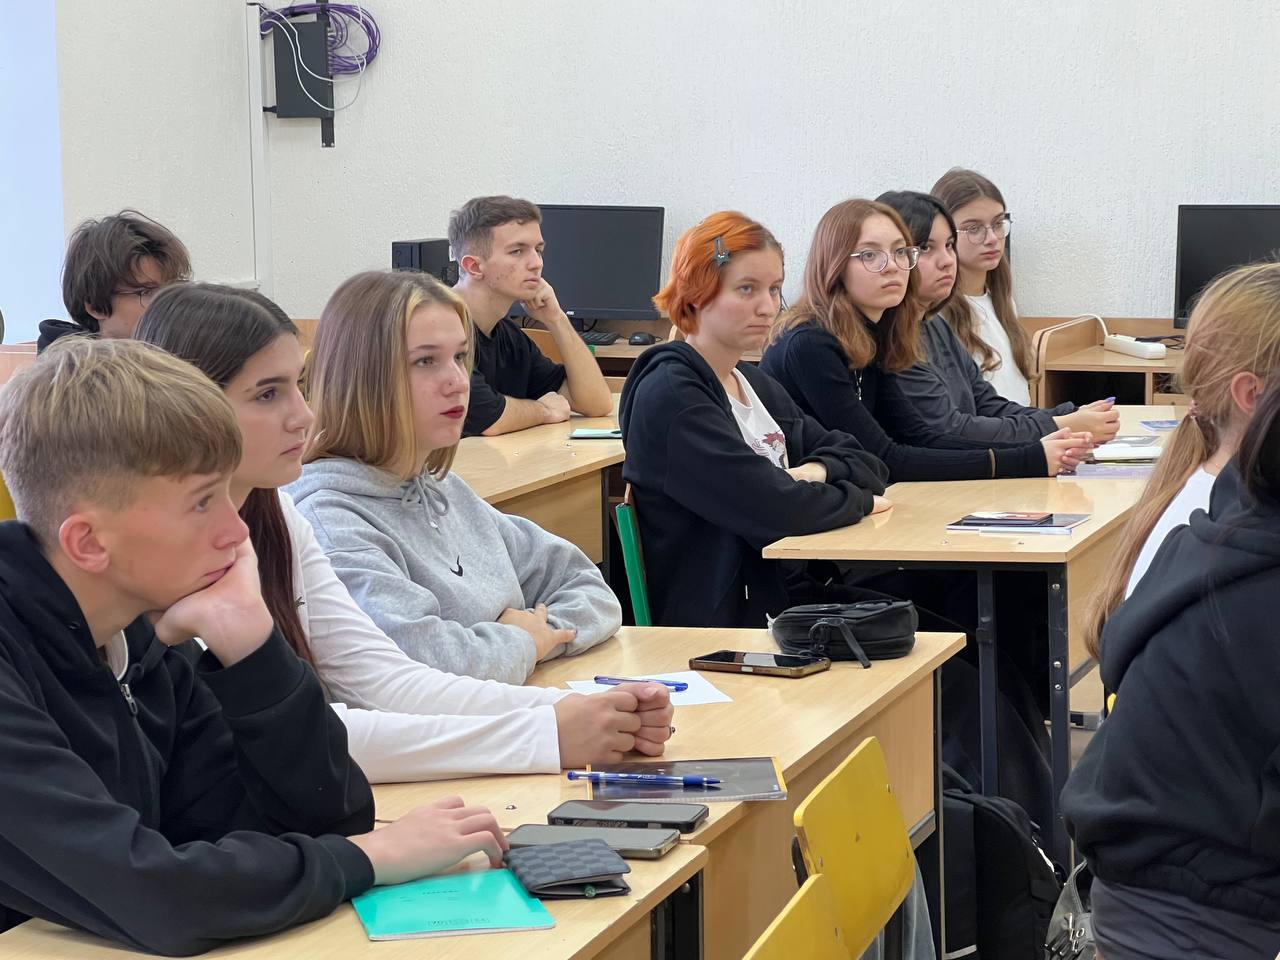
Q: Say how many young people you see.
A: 11